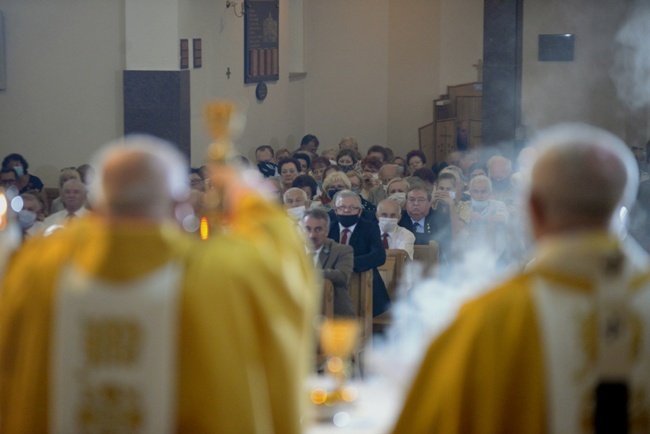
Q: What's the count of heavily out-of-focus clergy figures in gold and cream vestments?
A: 2